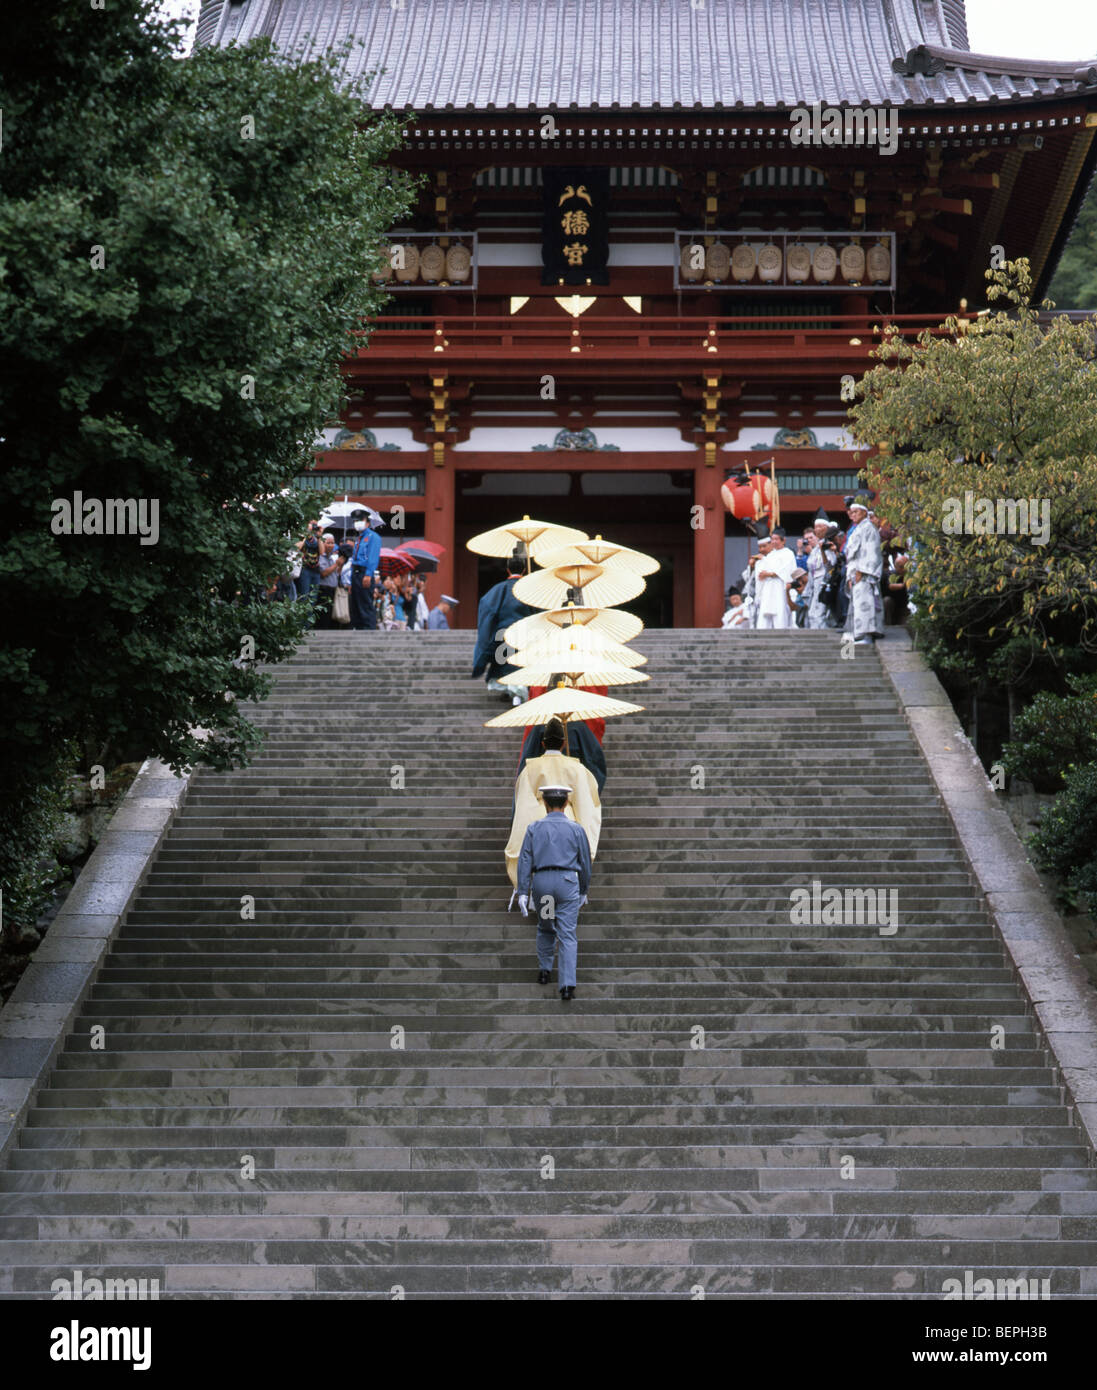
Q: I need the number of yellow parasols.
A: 7